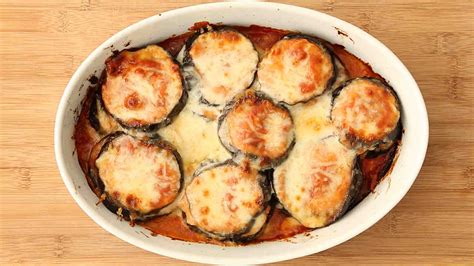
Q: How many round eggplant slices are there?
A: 8